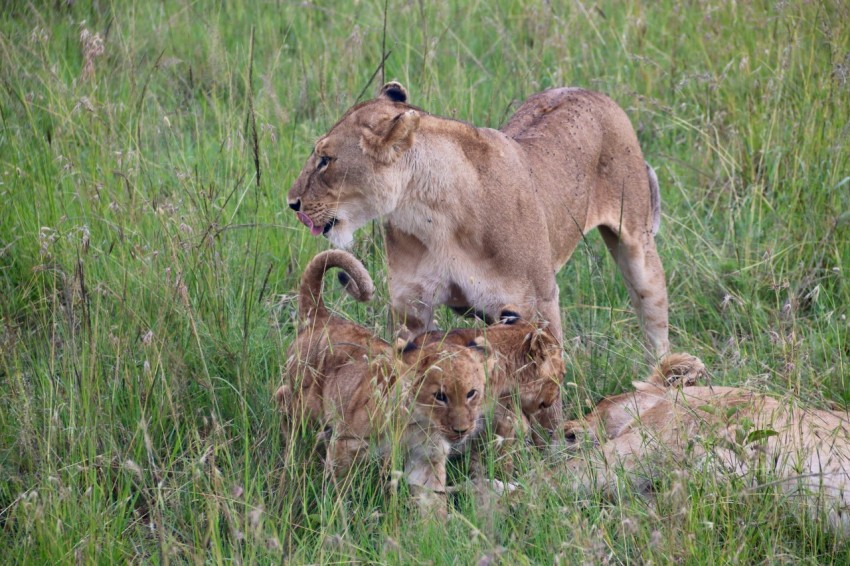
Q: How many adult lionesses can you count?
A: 2